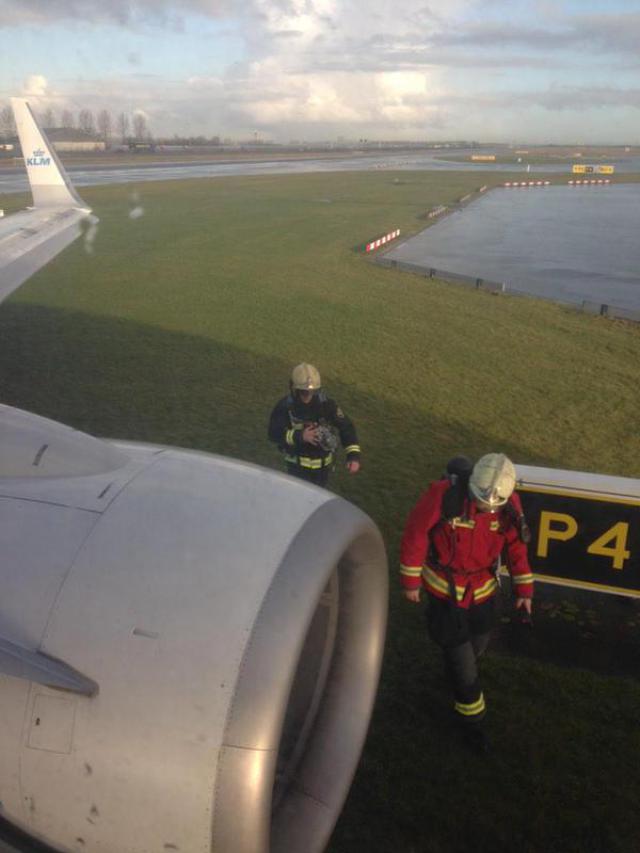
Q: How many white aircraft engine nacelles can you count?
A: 1